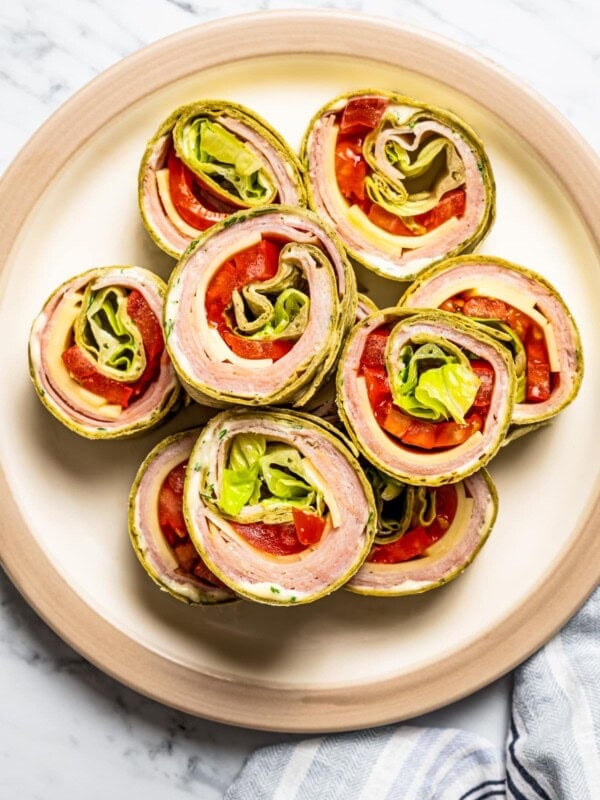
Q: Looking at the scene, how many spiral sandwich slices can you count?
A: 9